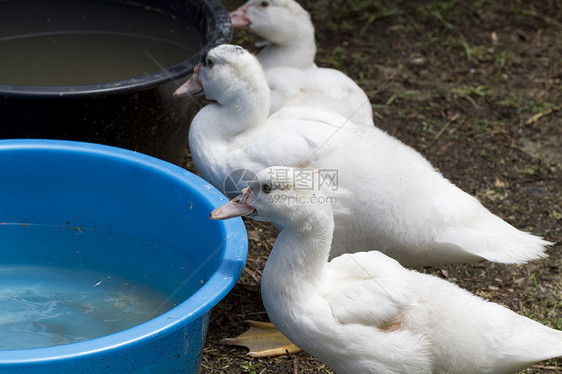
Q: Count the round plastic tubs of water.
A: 2